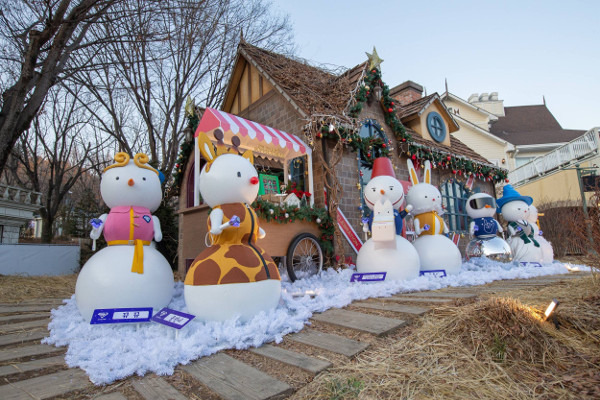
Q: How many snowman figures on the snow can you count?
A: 7